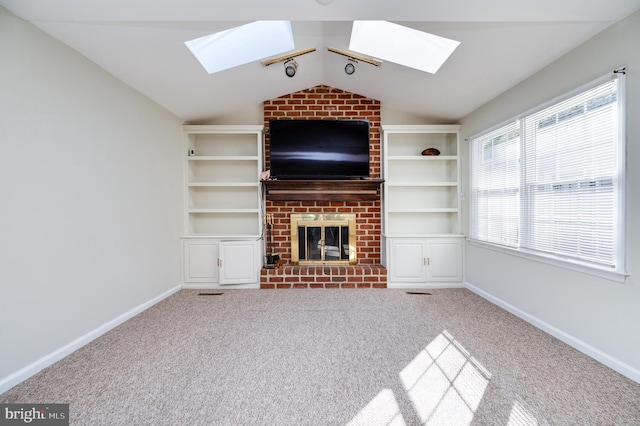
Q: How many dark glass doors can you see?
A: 2